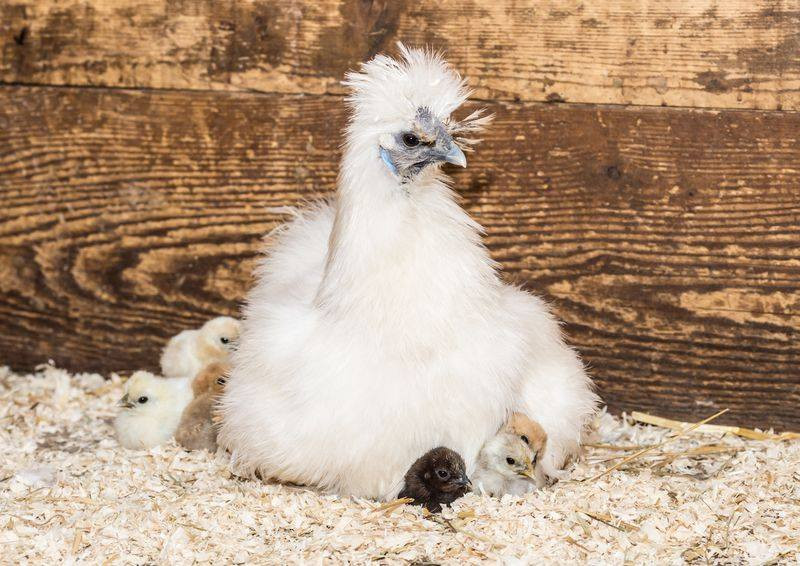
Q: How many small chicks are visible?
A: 6